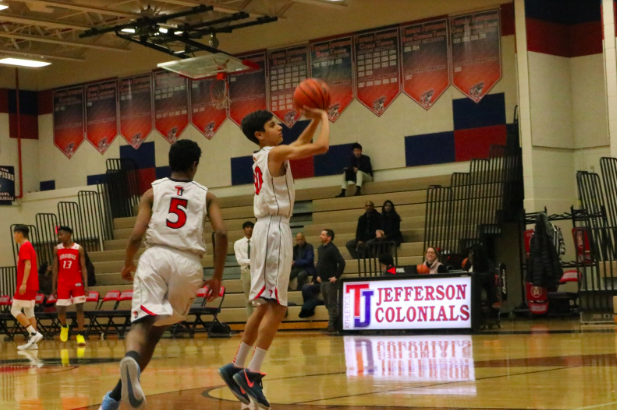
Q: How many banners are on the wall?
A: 11